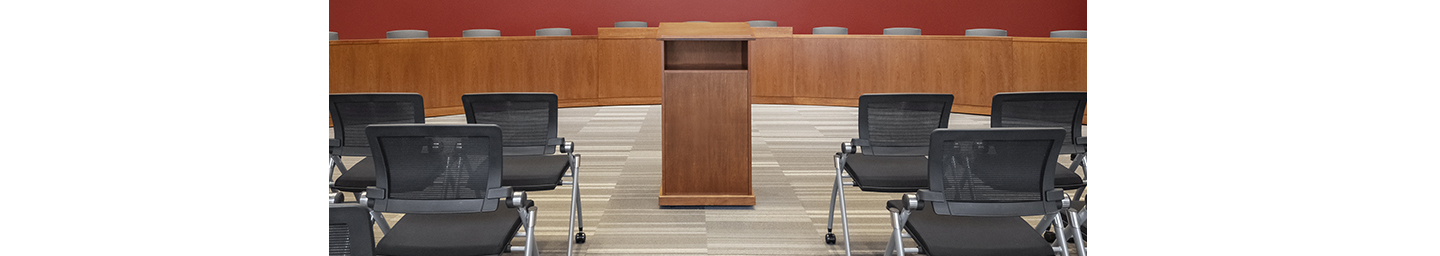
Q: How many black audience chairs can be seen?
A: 7